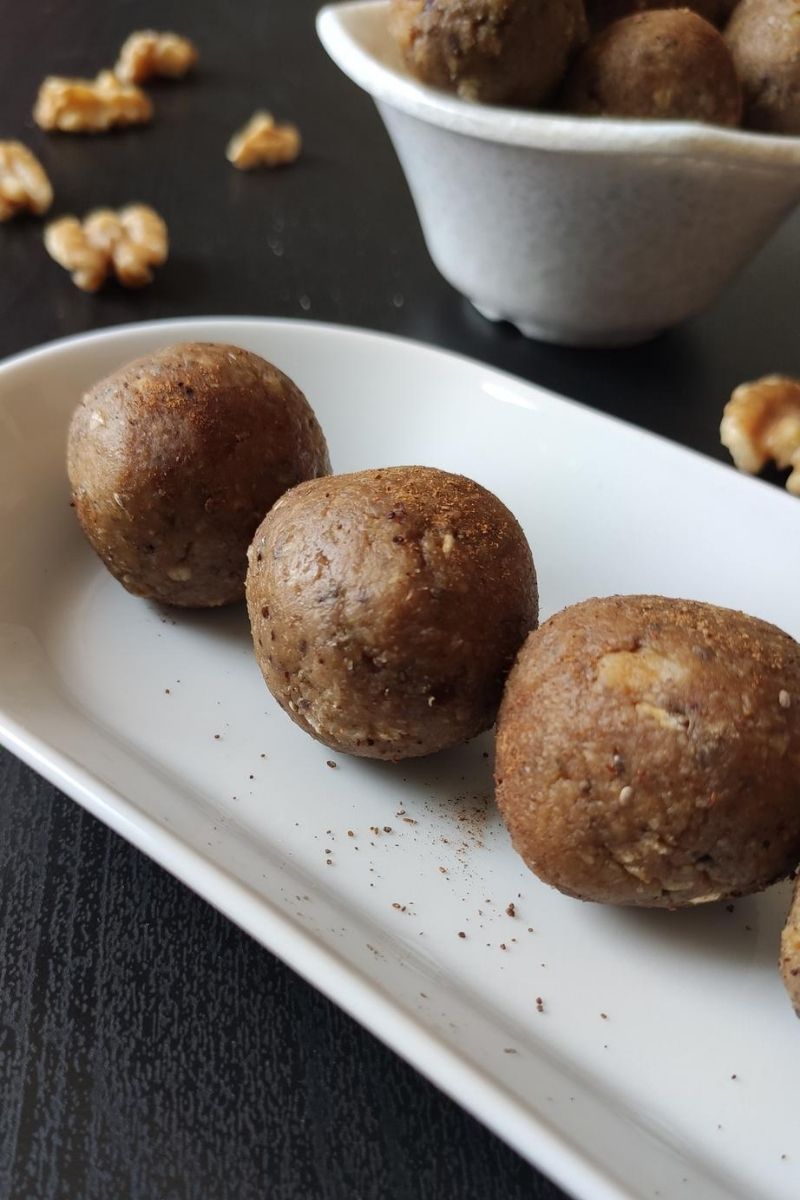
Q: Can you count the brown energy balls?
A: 8